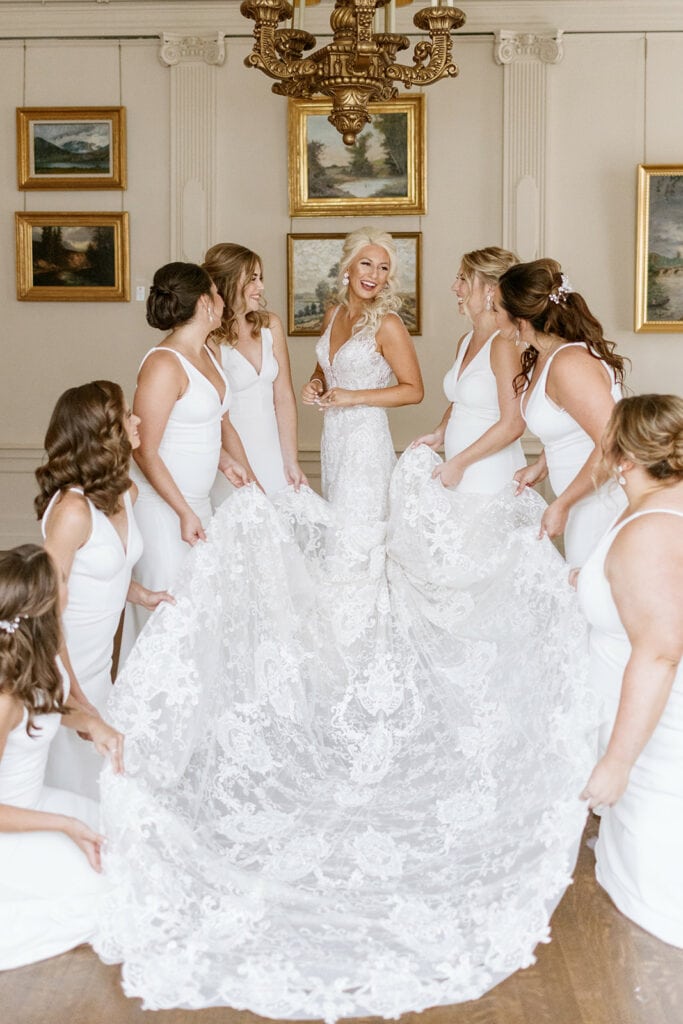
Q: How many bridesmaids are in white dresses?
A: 7